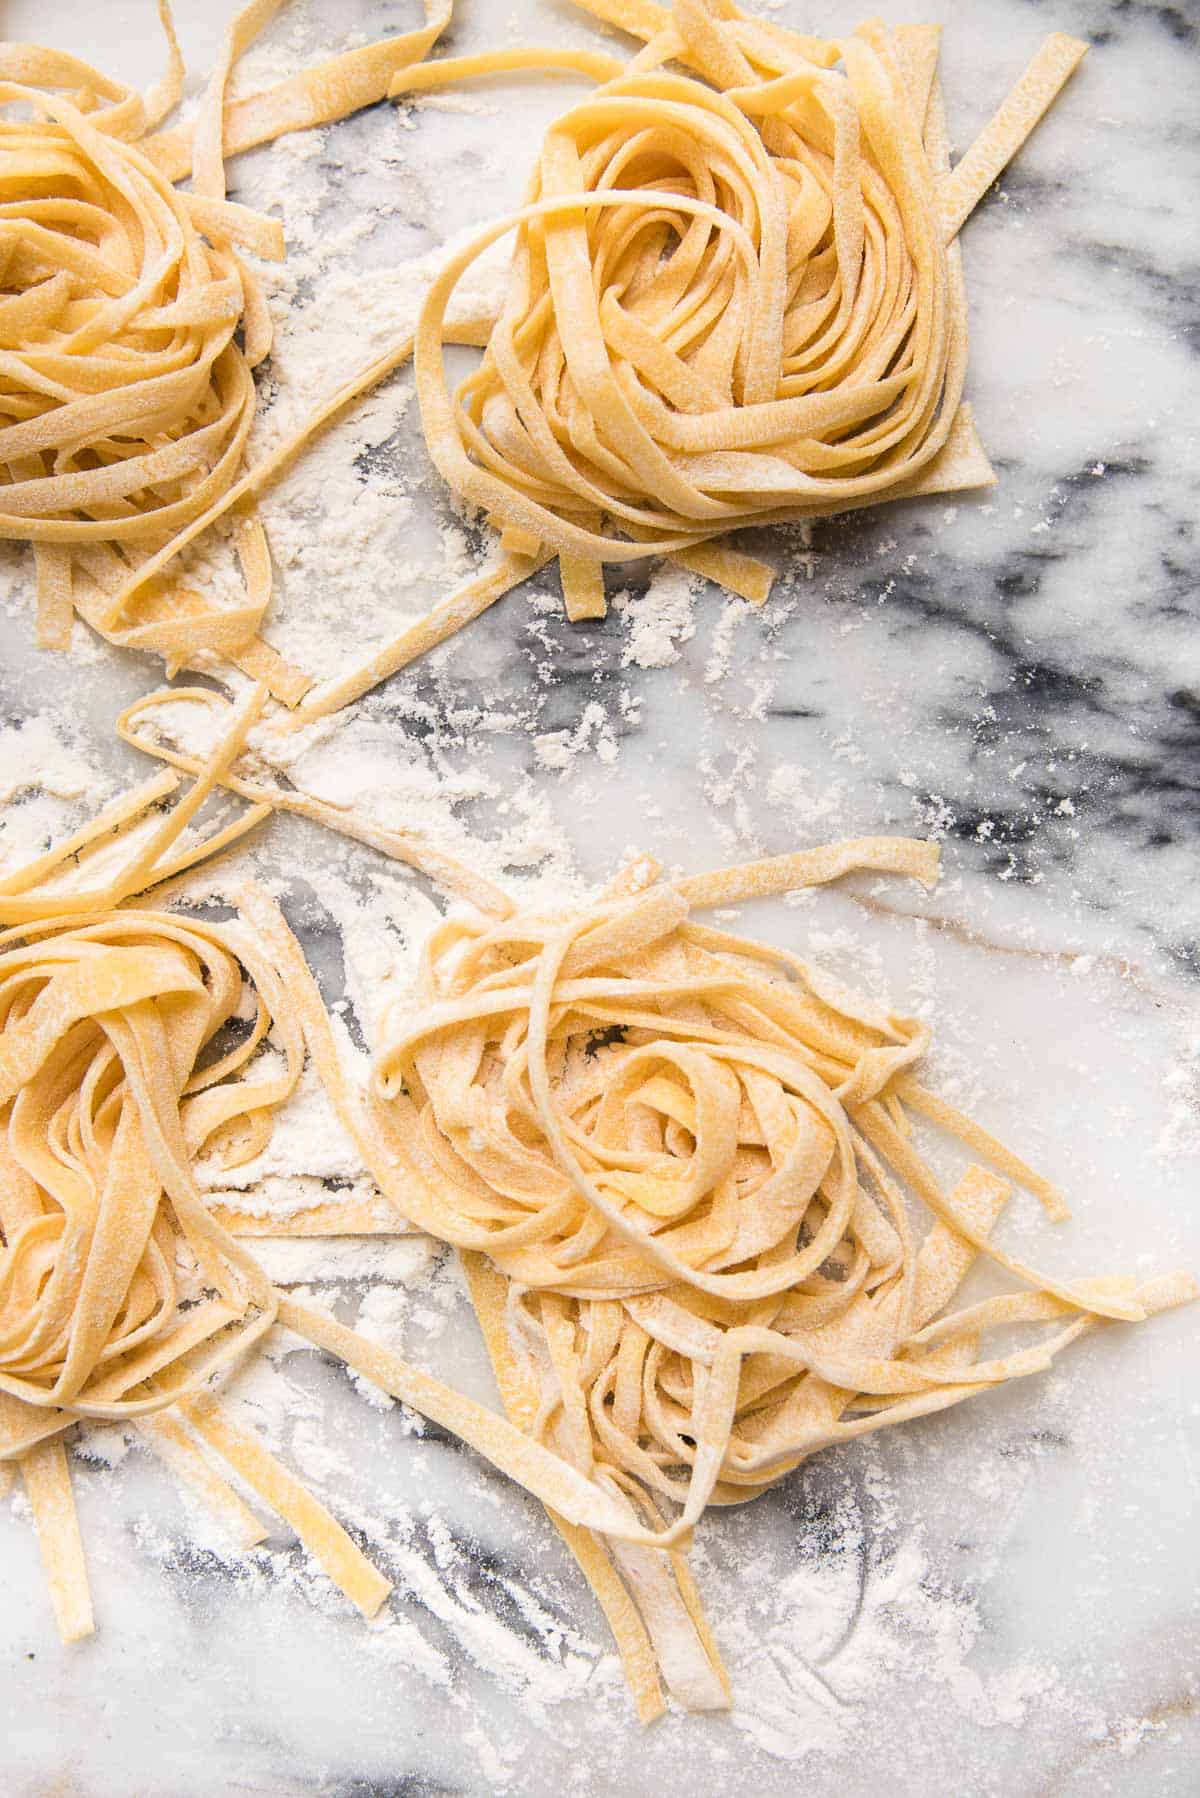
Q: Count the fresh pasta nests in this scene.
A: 4